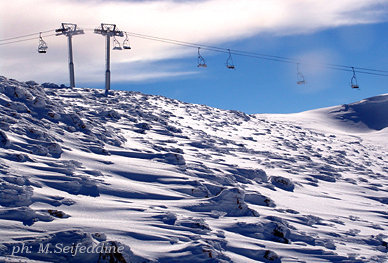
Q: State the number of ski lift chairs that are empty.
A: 7